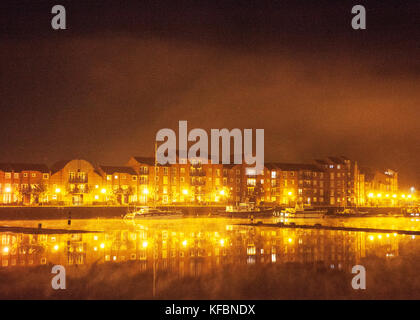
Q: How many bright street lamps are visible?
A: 13